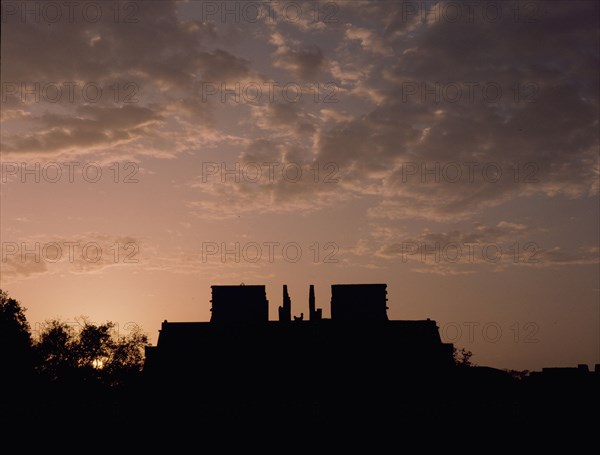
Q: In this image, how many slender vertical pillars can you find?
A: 2